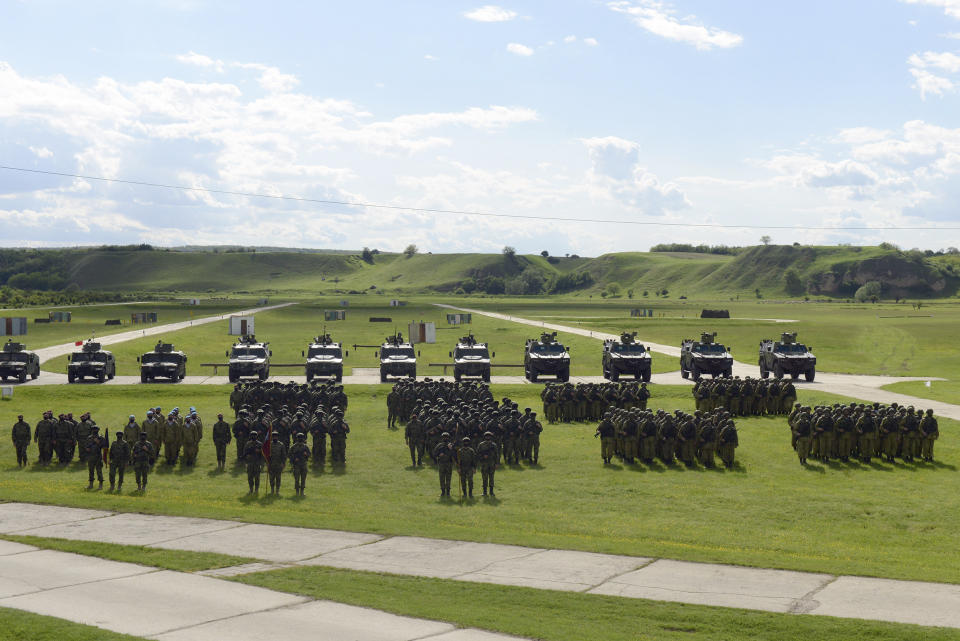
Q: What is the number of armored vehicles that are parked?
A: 11